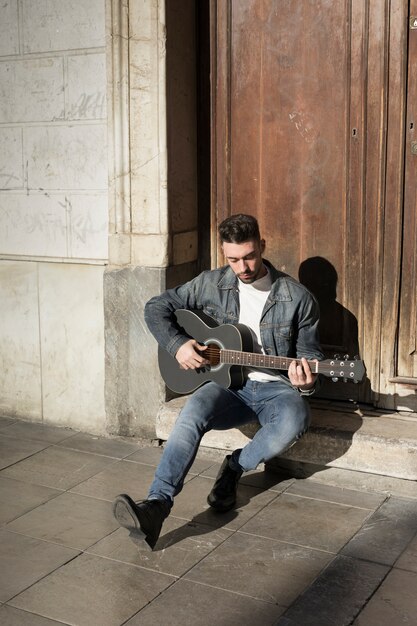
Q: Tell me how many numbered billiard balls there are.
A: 0